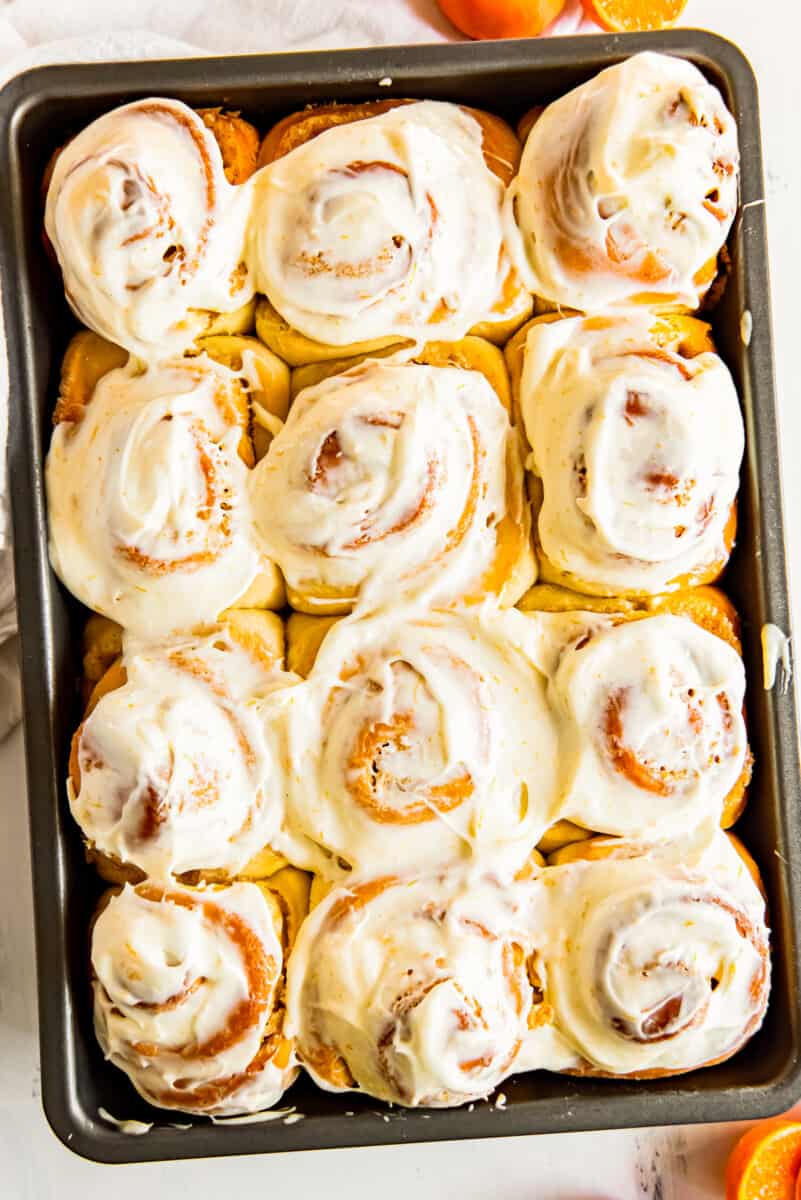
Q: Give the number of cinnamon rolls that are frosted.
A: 12